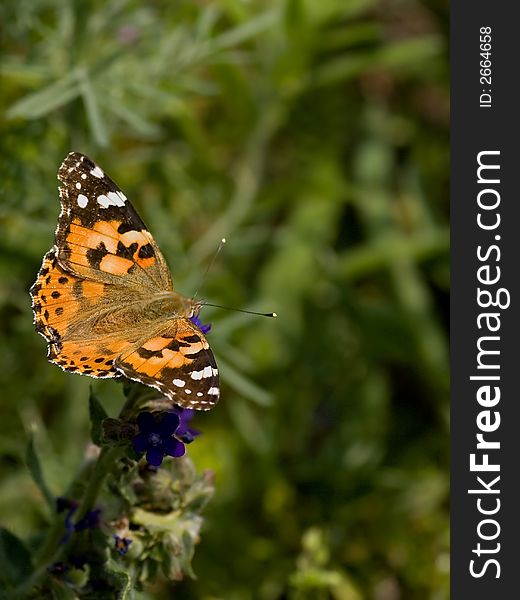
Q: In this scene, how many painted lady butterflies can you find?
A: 1